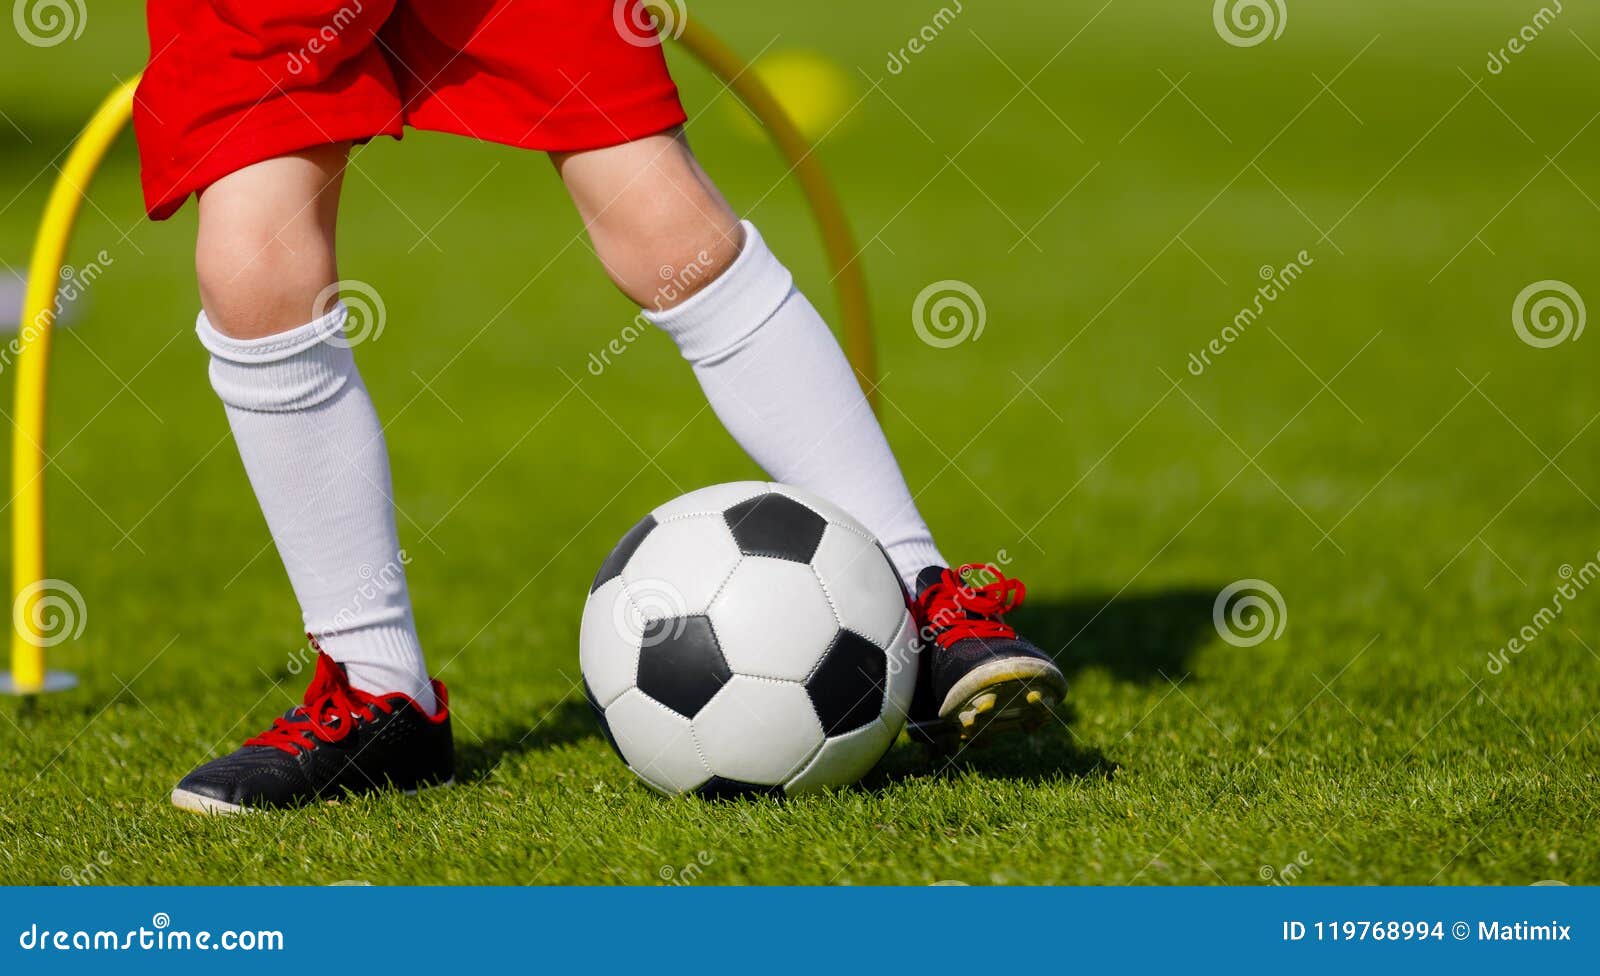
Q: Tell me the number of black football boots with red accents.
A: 2